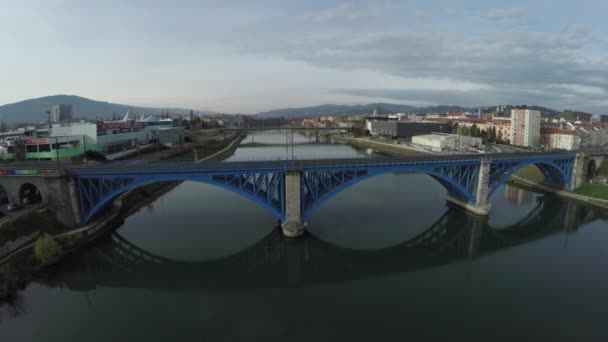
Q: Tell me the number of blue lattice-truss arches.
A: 3